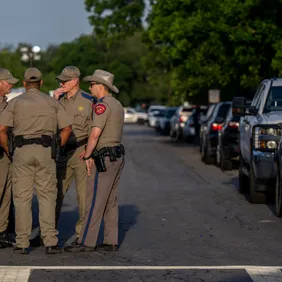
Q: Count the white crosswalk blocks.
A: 2